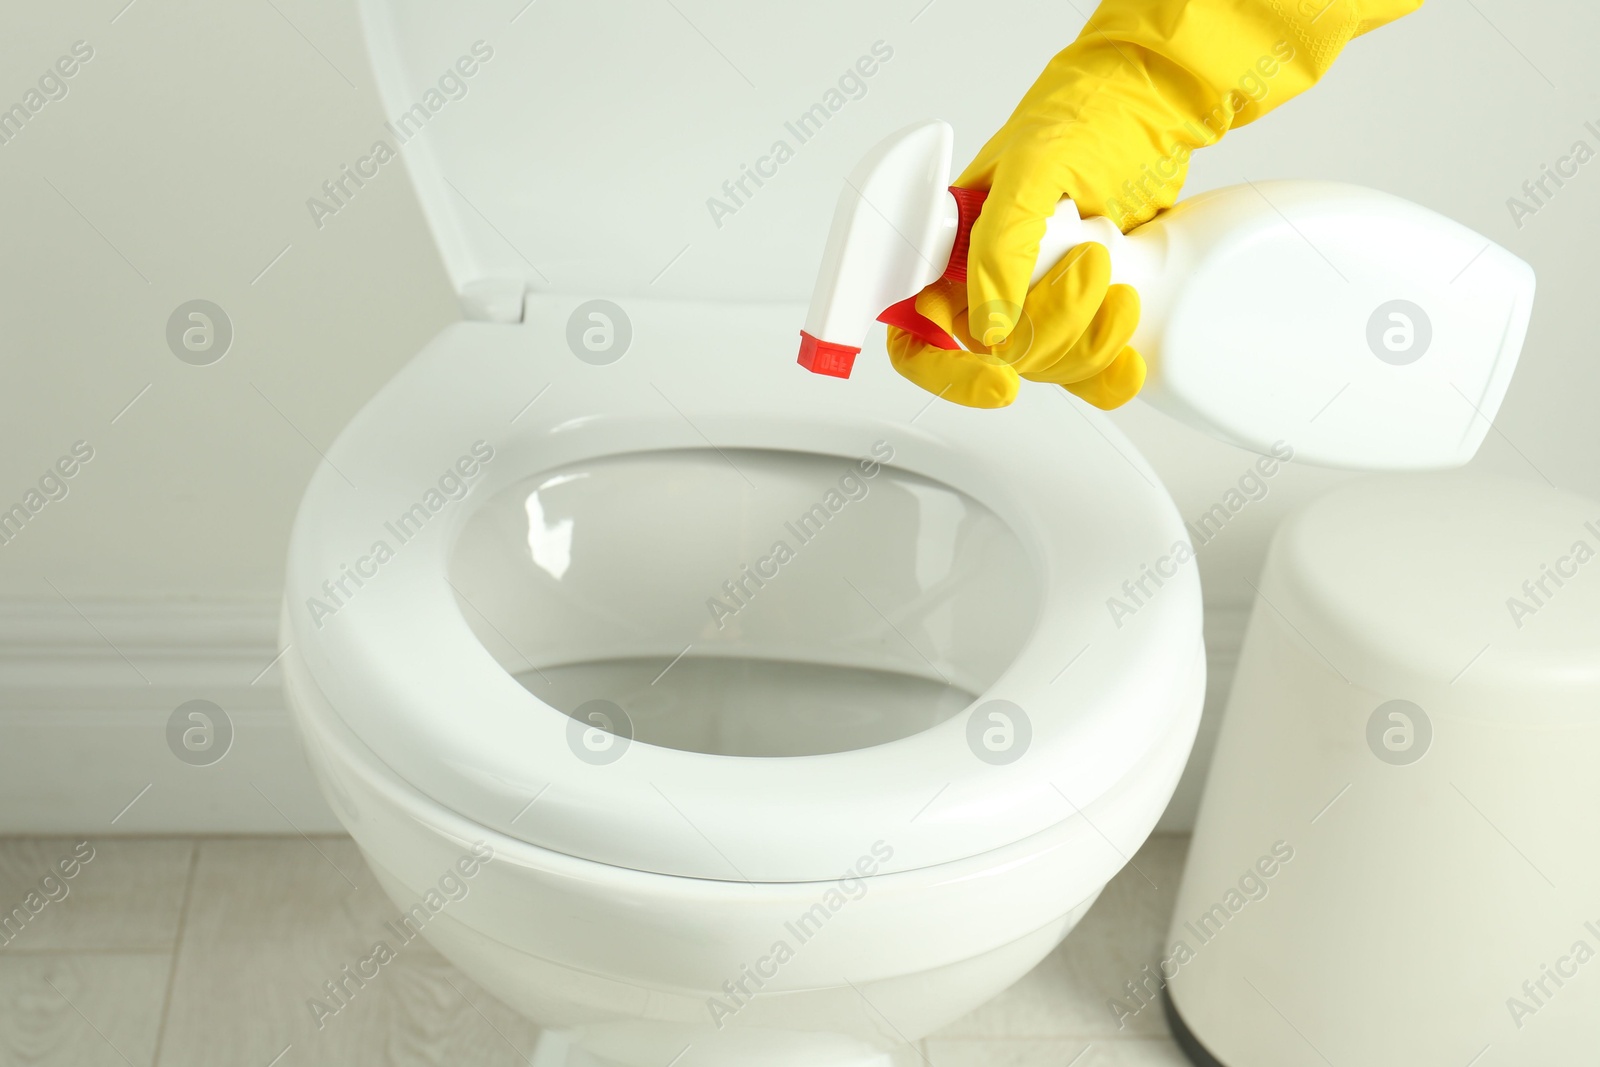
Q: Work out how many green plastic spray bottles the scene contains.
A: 0